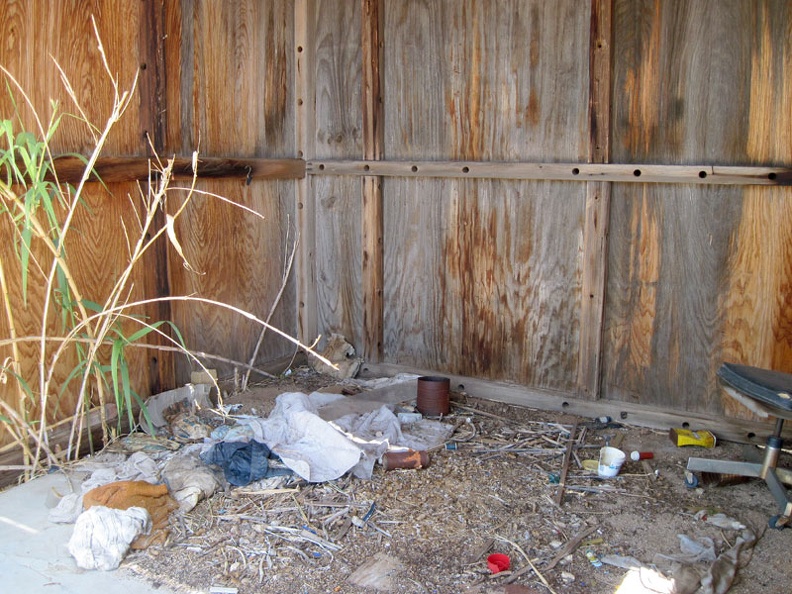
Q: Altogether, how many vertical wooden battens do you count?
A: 4